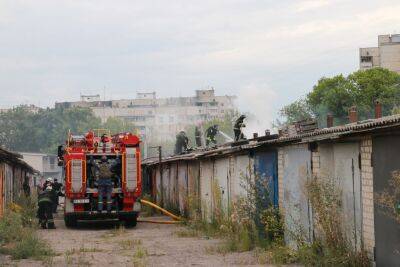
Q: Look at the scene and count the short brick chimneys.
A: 3